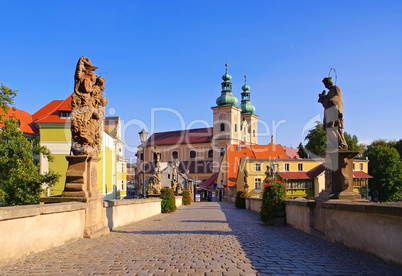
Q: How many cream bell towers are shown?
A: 2